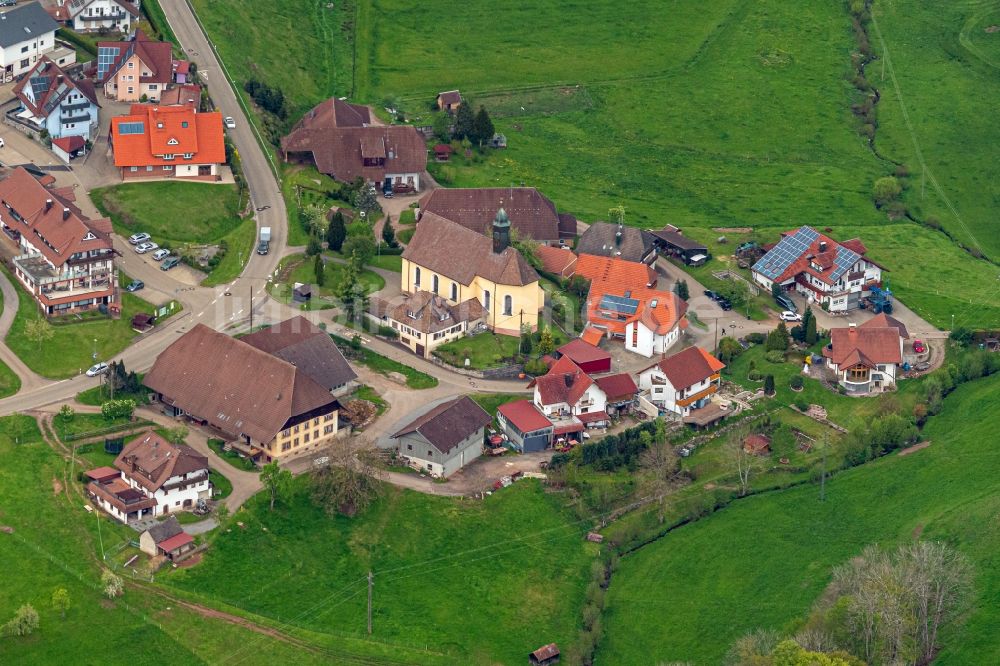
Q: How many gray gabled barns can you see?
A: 1